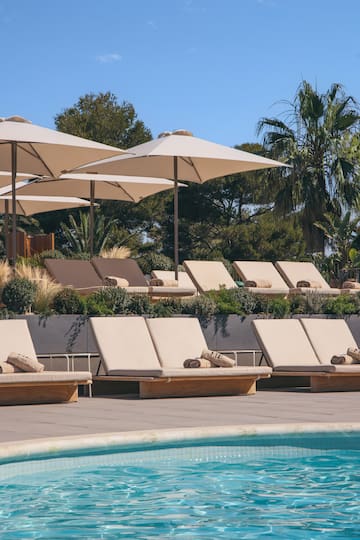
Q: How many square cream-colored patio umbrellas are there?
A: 5